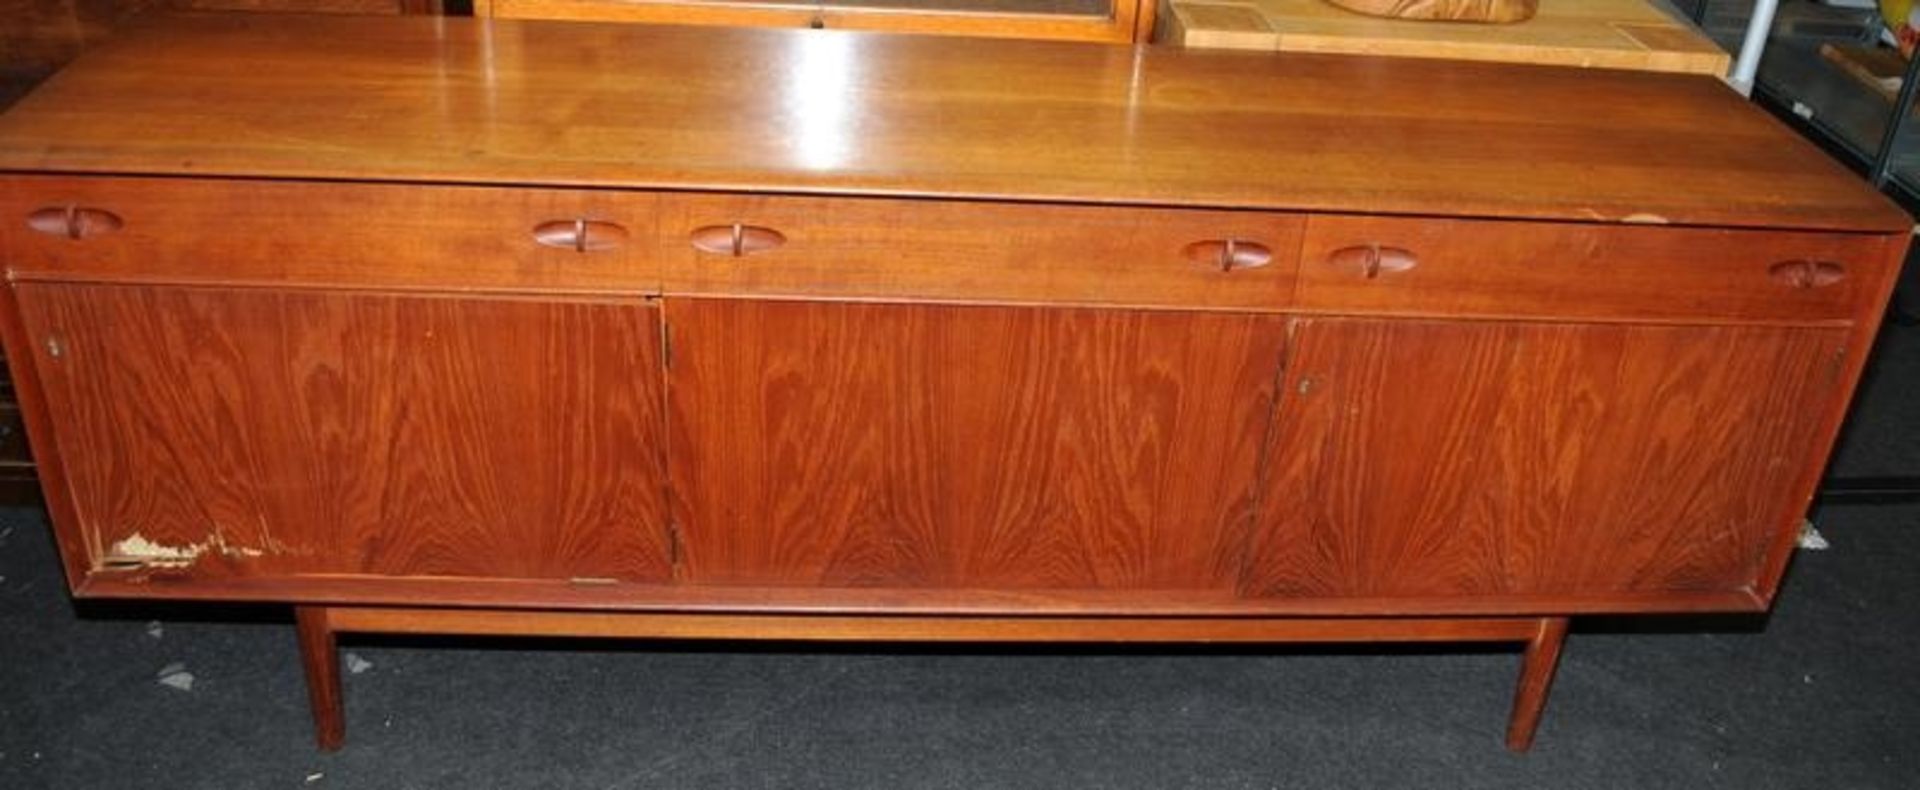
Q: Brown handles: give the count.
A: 6